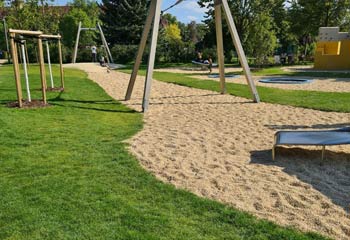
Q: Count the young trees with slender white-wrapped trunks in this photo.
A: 2